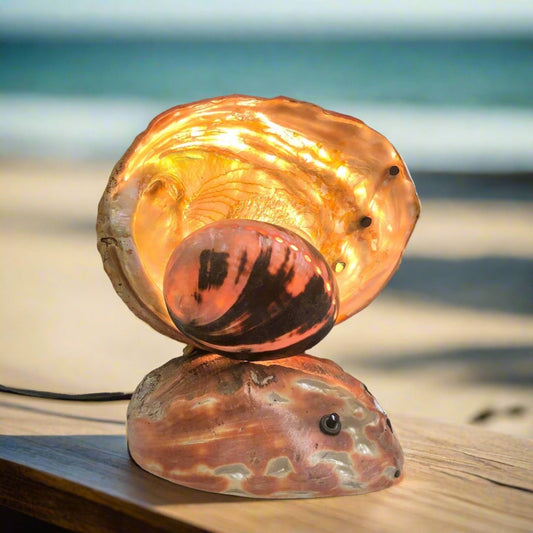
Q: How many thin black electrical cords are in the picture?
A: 1